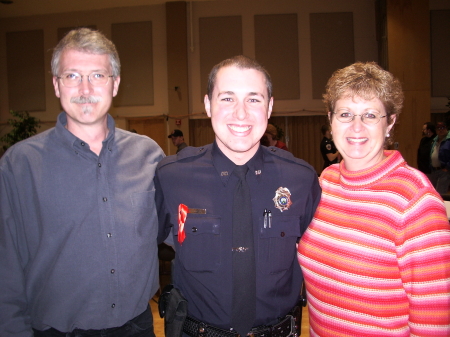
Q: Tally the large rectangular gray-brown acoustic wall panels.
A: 7